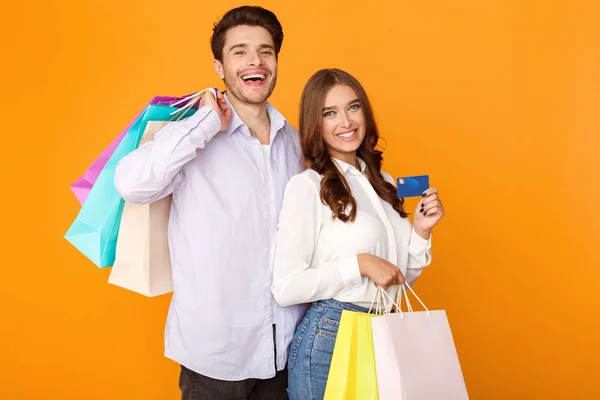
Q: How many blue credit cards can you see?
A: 1